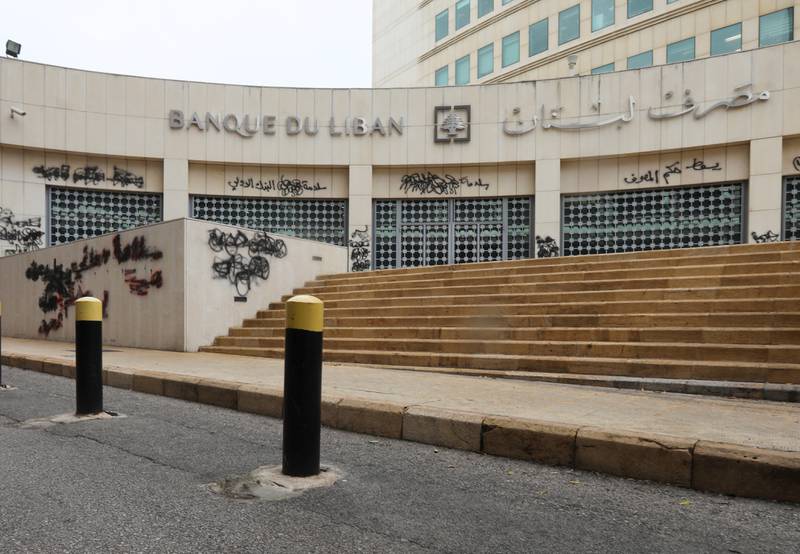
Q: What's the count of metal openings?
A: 5